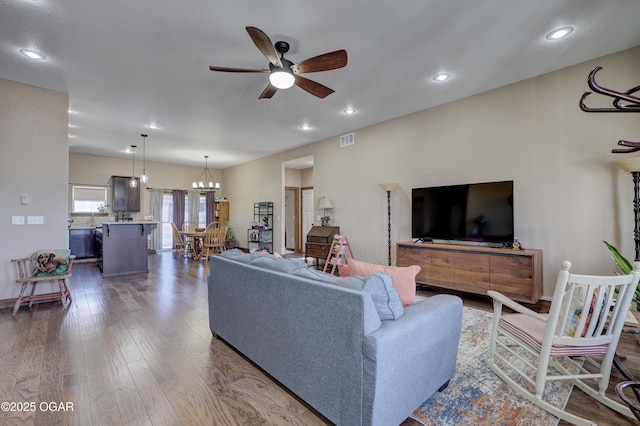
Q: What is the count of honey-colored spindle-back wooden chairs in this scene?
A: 4